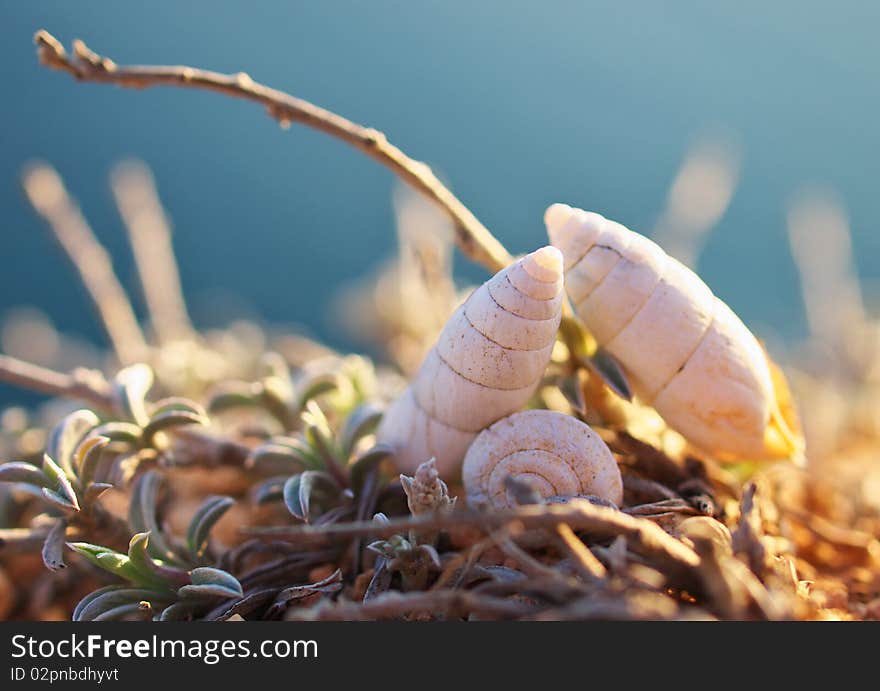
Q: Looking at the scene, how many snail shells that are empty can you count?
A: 3